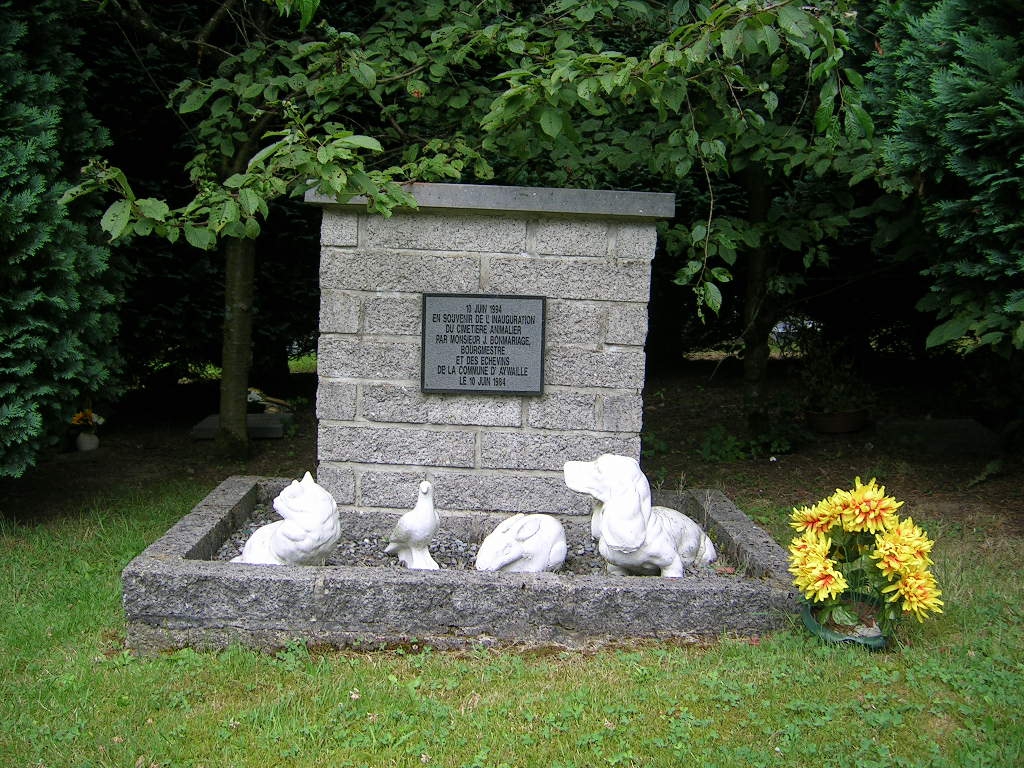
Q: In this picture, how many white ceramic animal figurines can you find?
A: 4